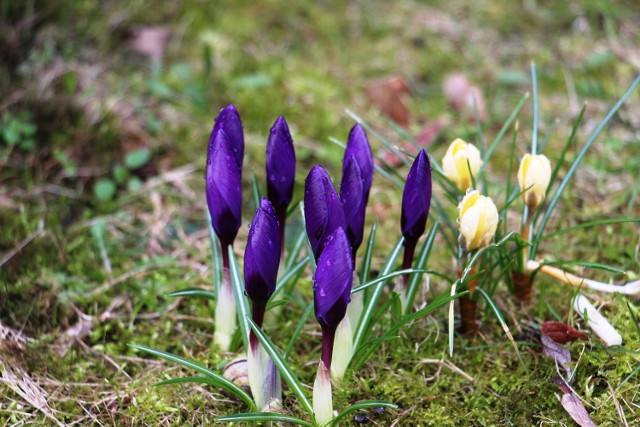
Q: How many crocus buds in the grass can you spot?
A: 11